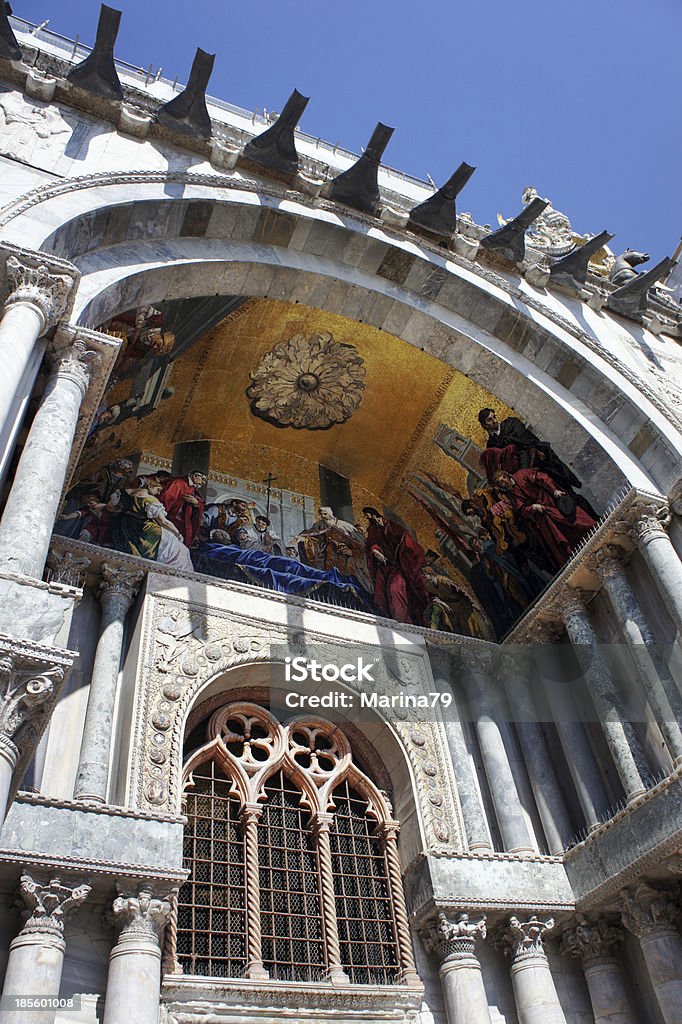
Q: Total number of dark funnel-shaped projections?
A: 9